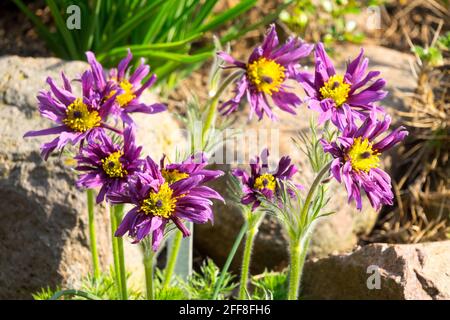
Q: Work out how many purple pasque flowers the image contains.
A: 9